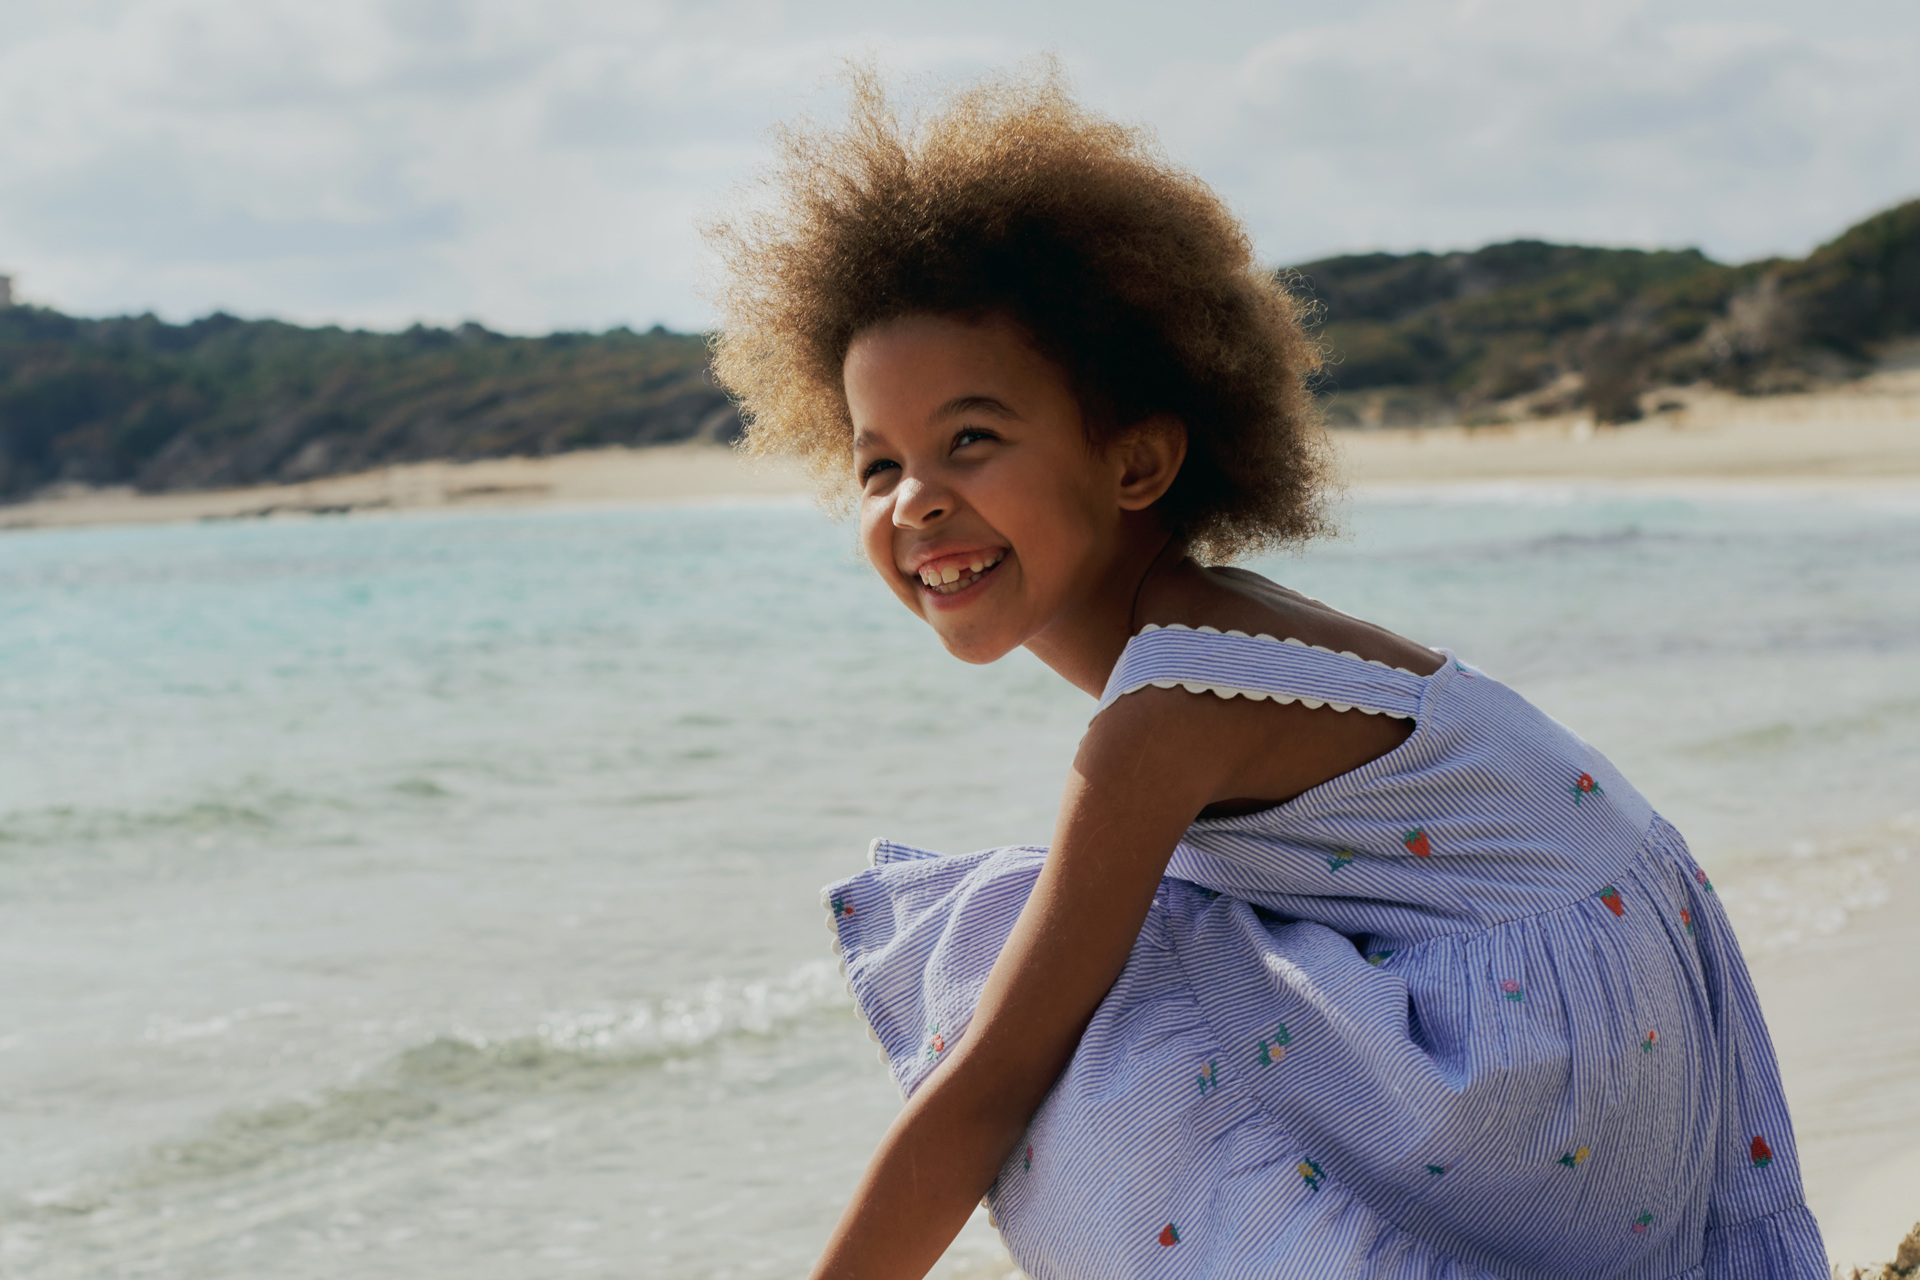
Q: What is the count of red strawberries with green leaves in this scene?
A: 4